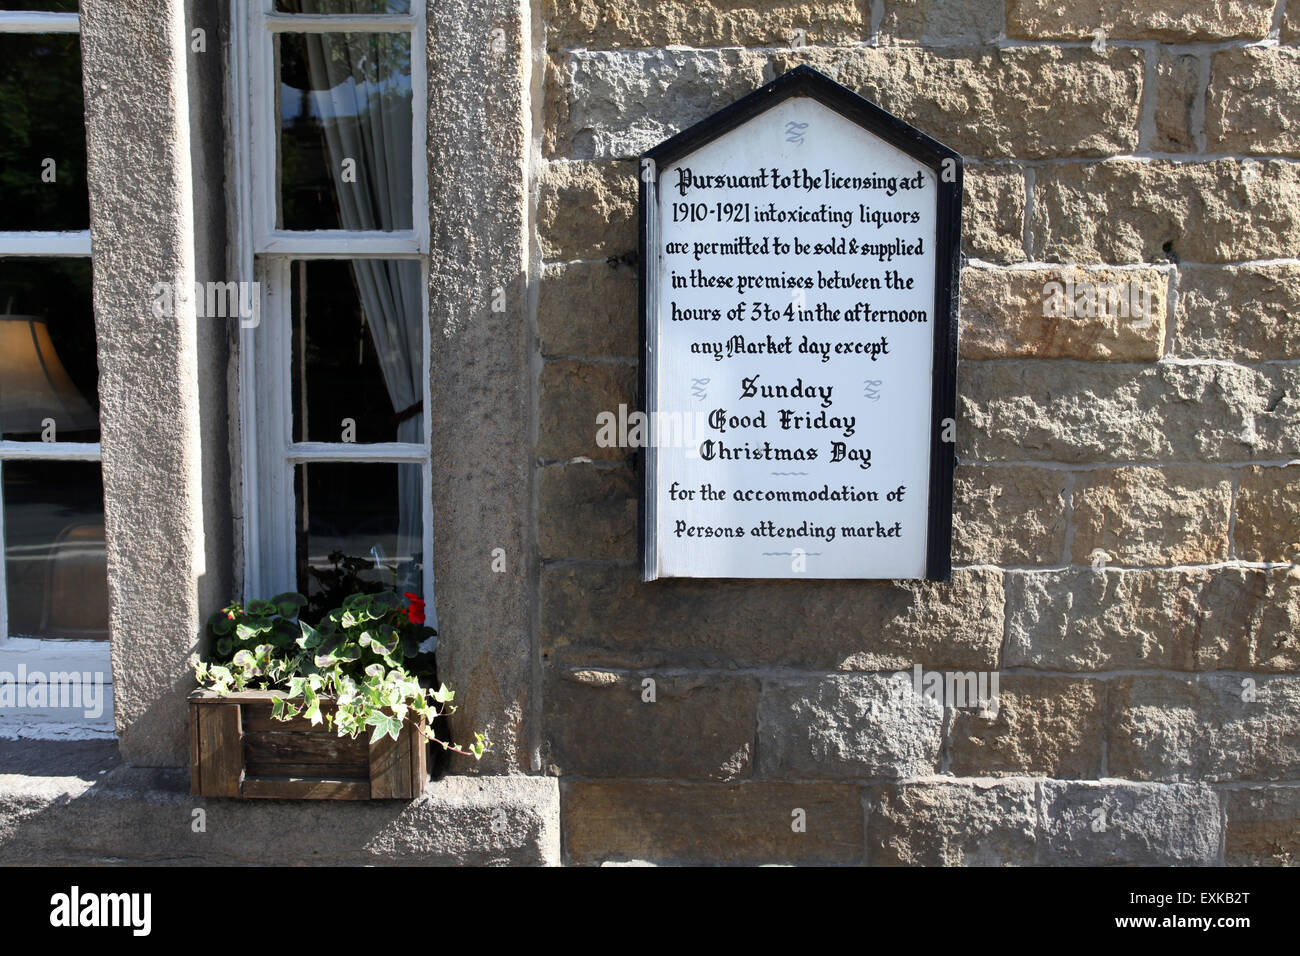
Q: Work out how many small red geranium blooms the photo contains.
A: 2